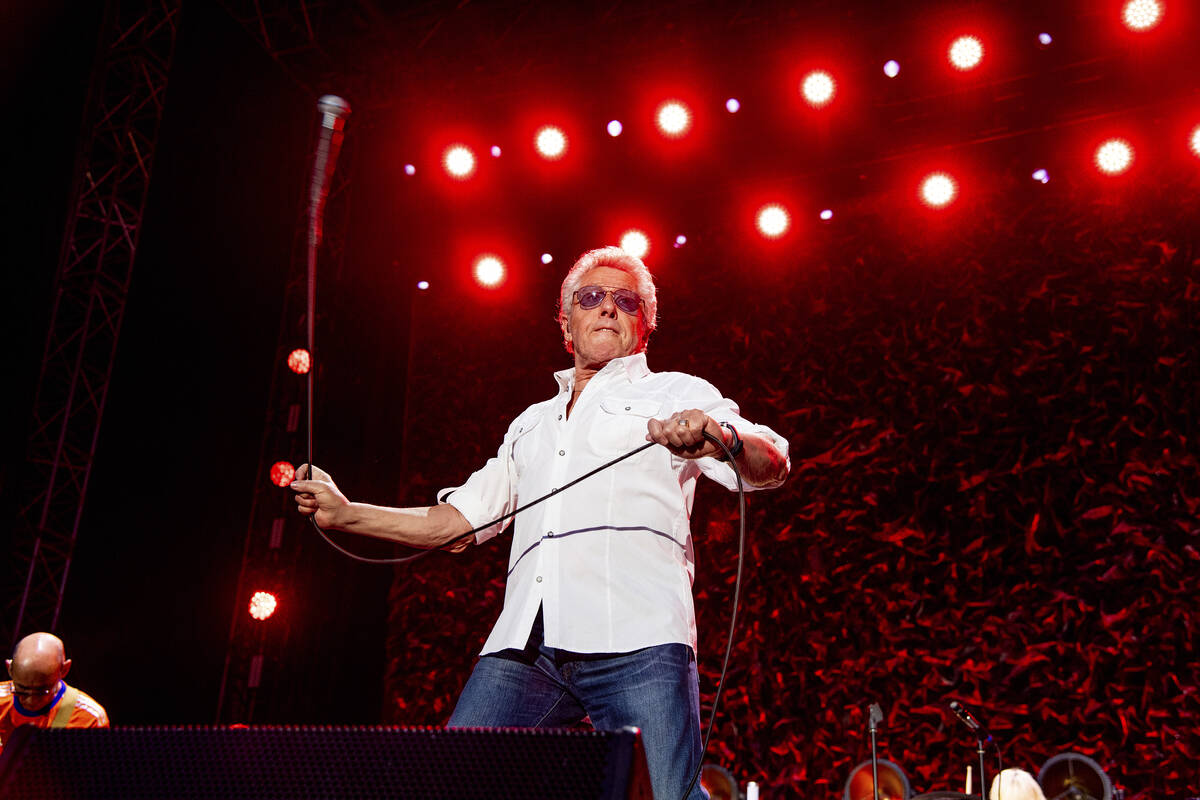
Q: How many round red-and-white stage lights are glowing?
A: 15